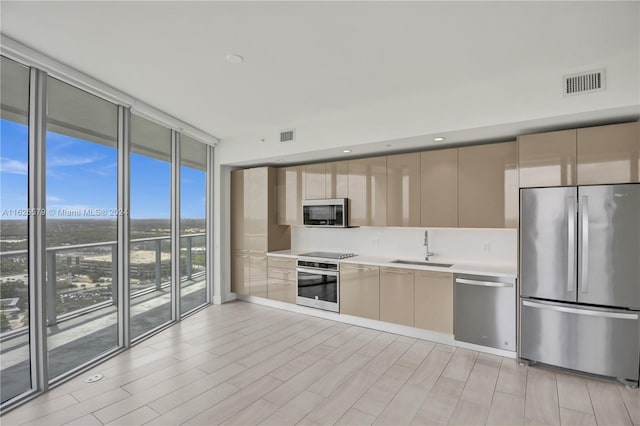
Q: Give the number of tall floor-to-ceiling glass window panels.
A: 4